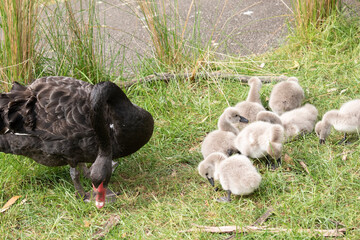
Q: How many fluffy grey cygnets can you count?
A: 7